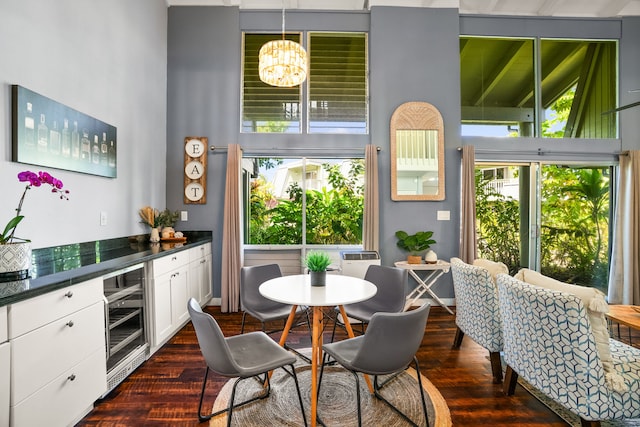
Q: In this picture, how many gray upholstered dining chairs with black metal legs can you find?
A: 4